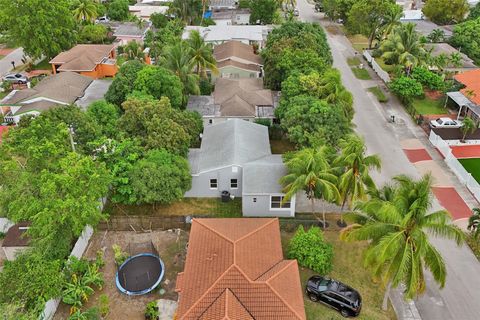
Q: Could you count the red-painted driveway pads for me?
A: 2